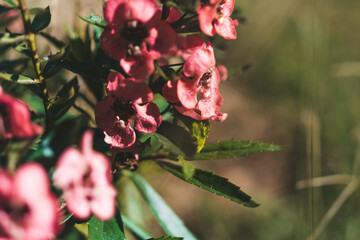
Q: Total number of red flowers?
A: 7